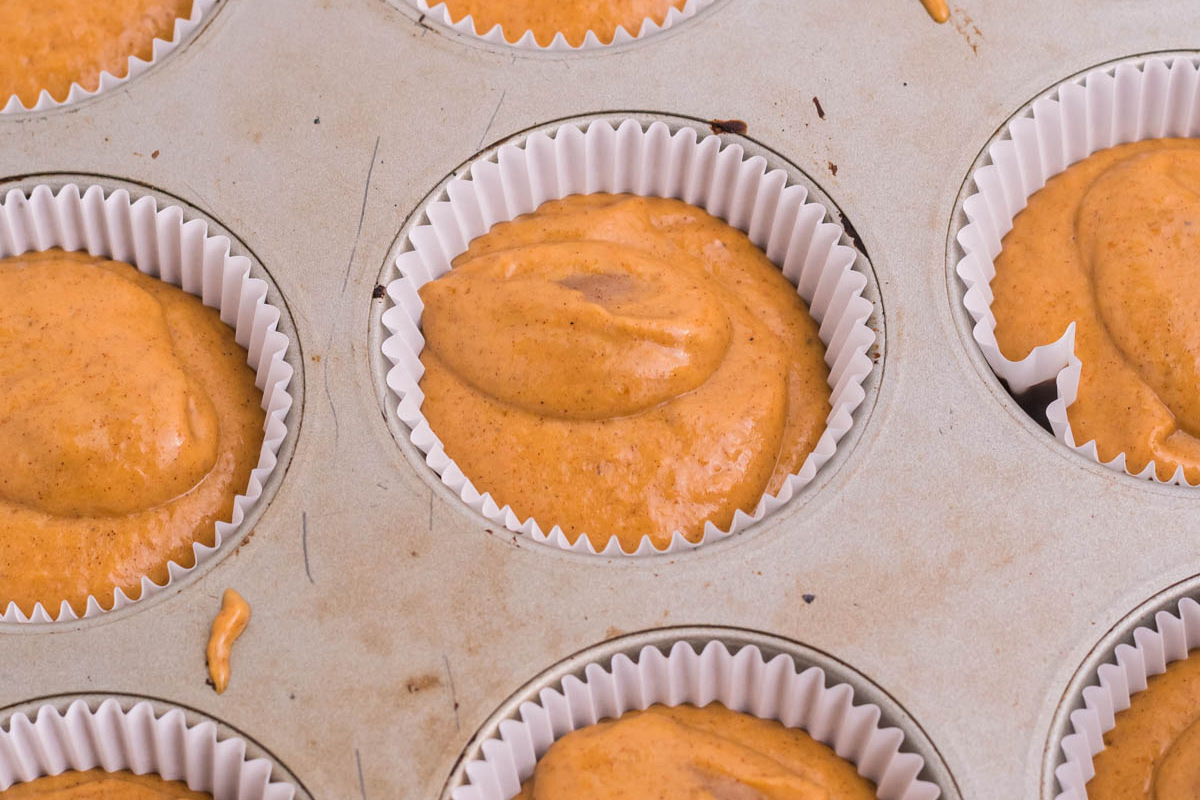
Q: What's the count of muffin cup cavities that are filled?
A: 8